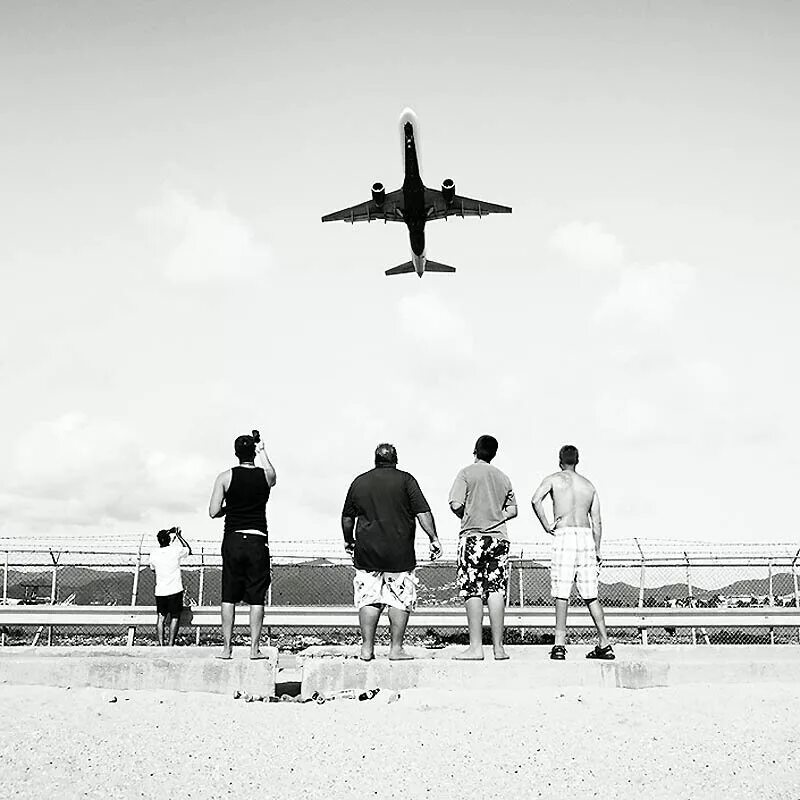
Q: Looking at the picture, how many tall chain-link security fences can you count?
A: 1